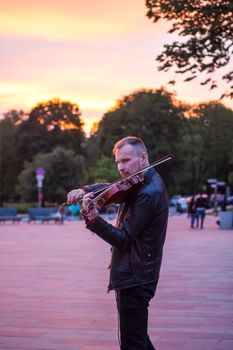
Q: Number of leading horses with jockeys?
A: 0